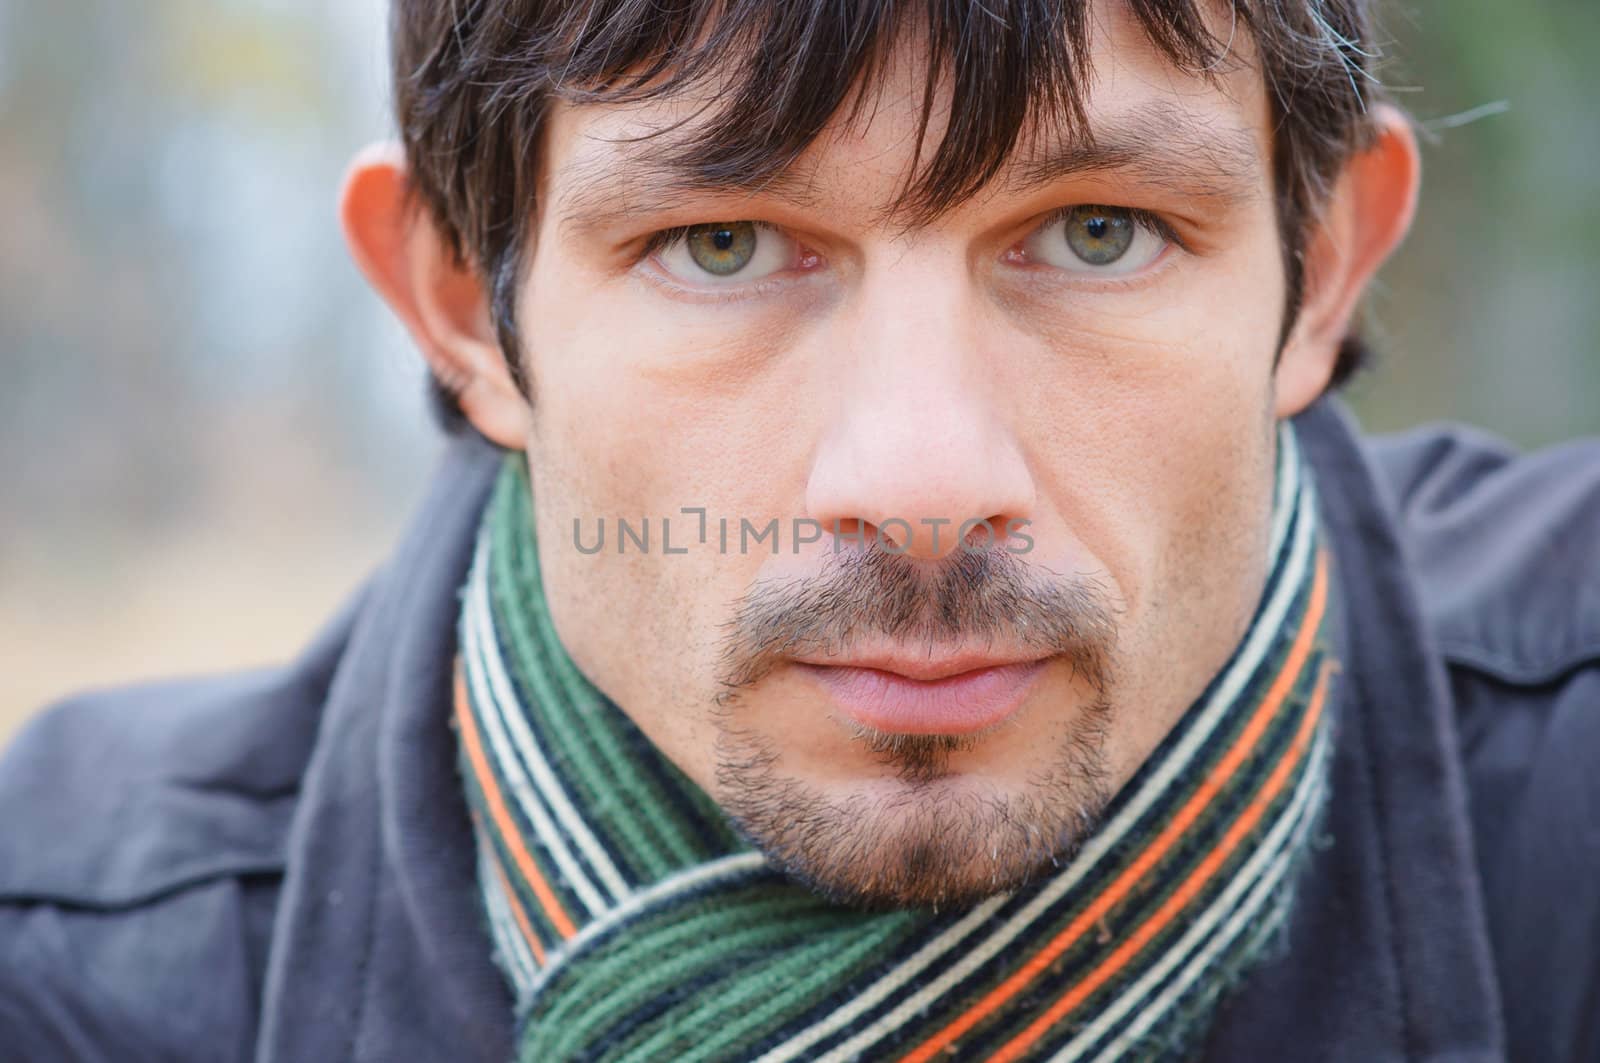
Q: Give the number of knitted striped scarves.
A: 1